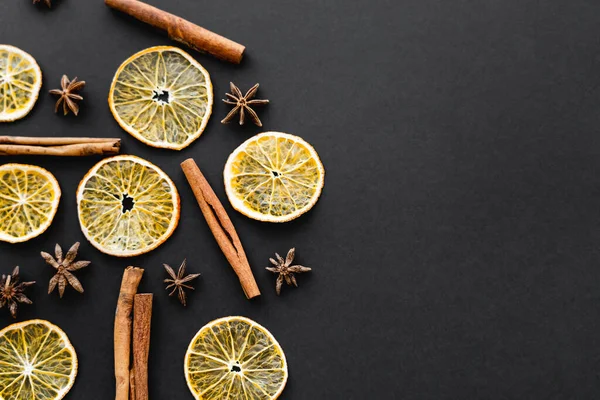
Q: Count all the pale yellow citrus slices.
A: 7